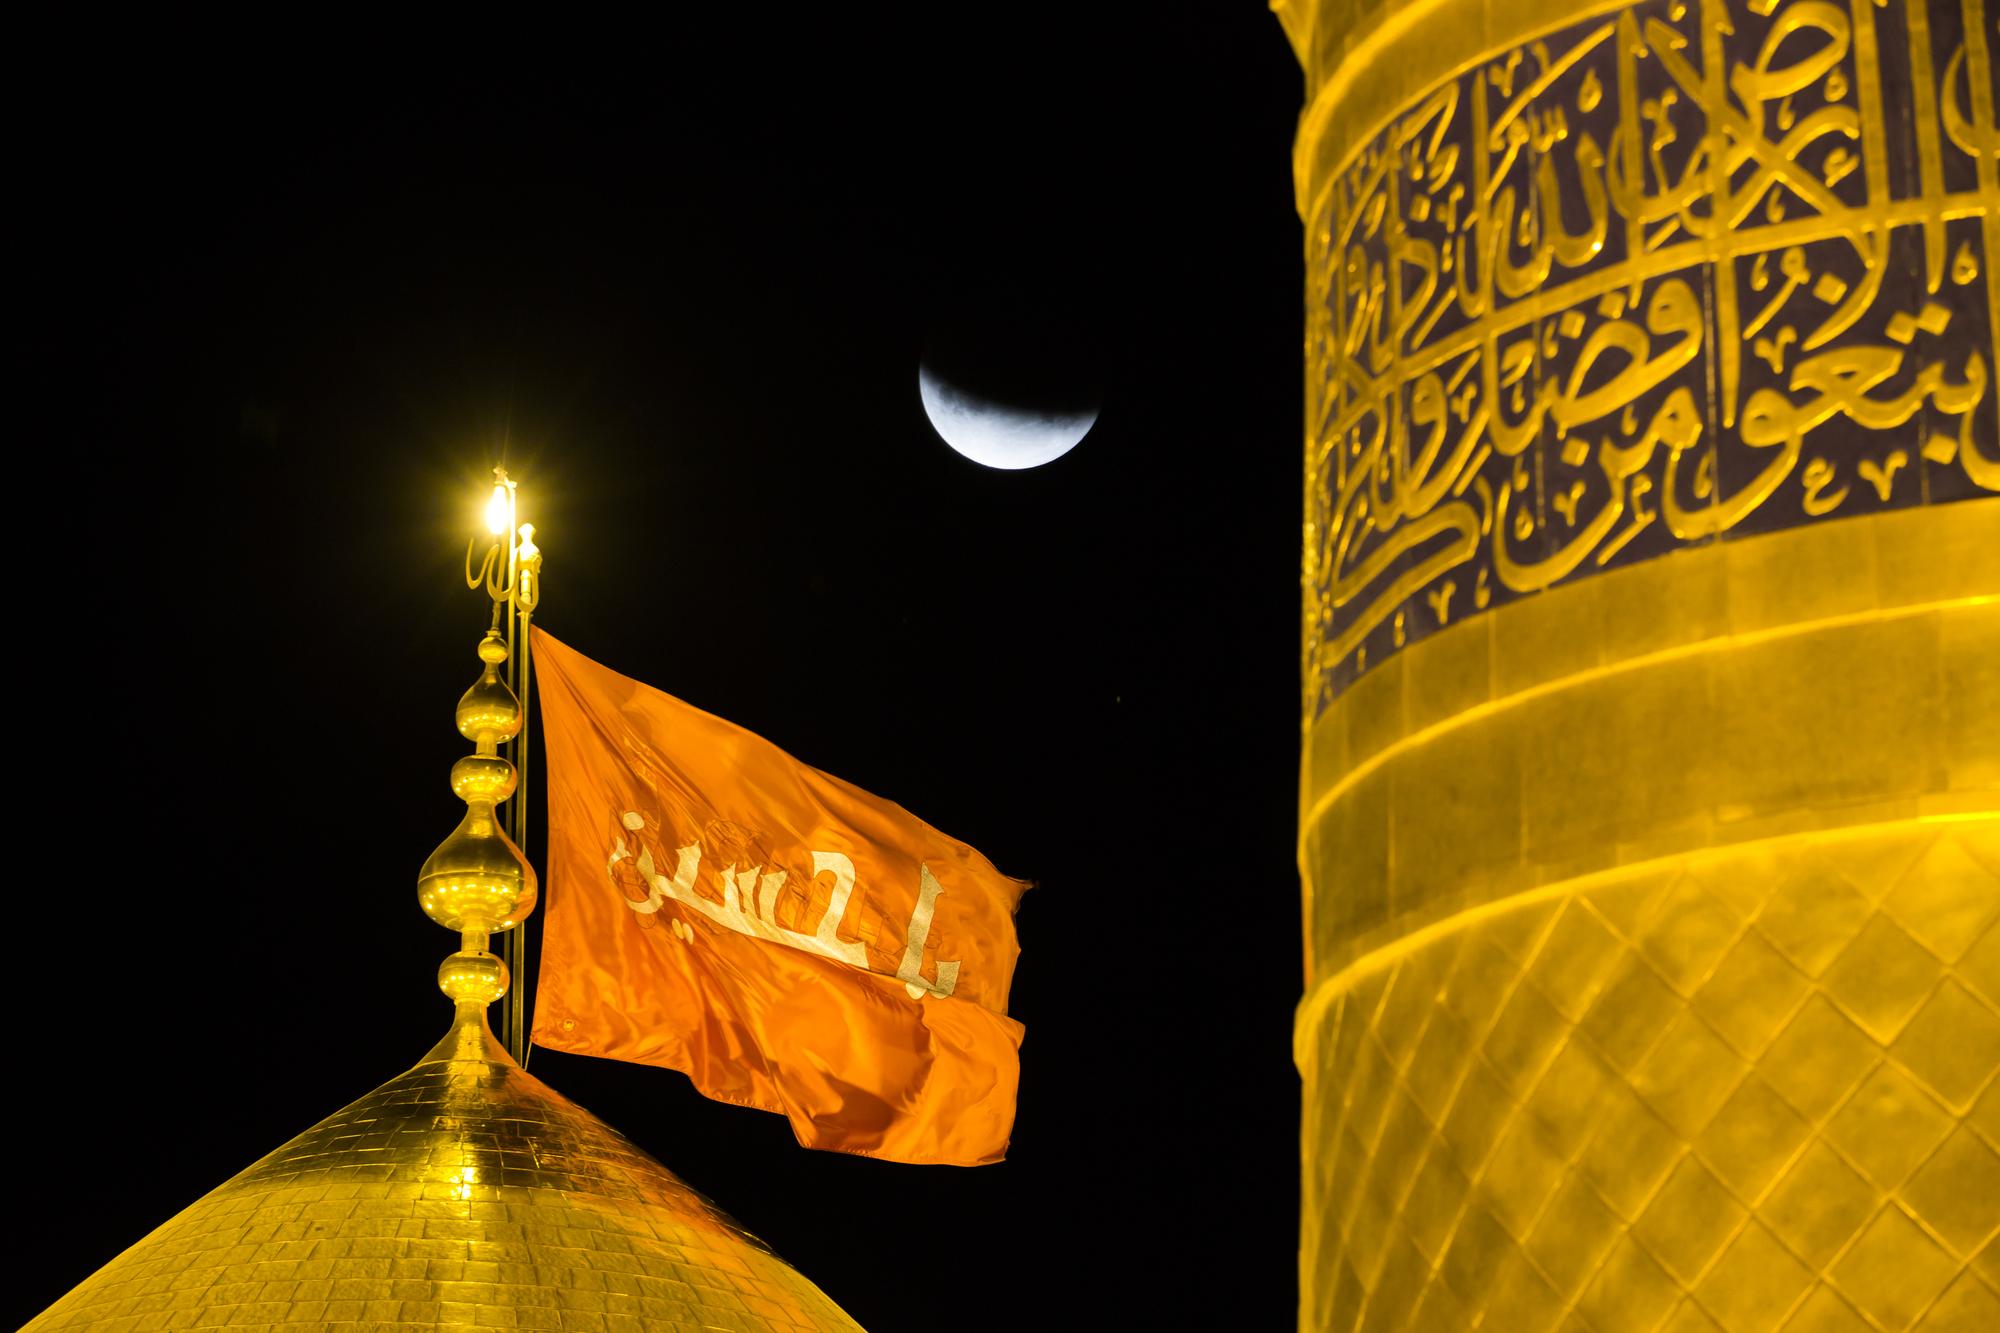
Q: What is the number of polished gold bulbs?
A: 5